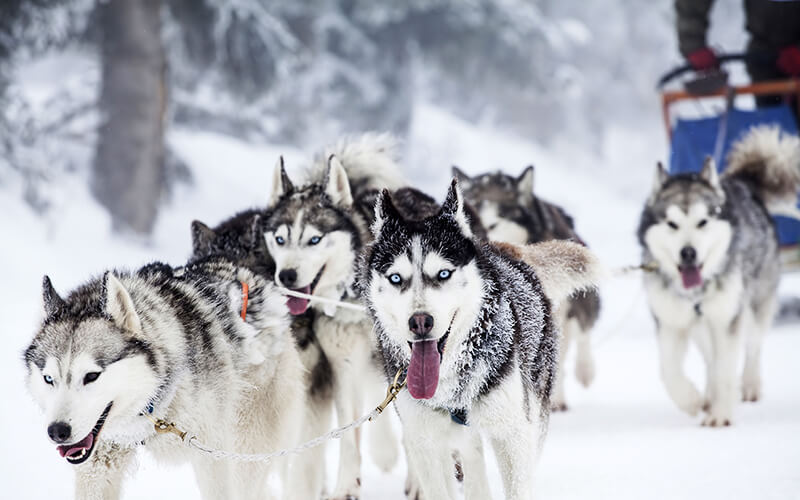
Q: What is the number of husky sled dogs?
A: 6